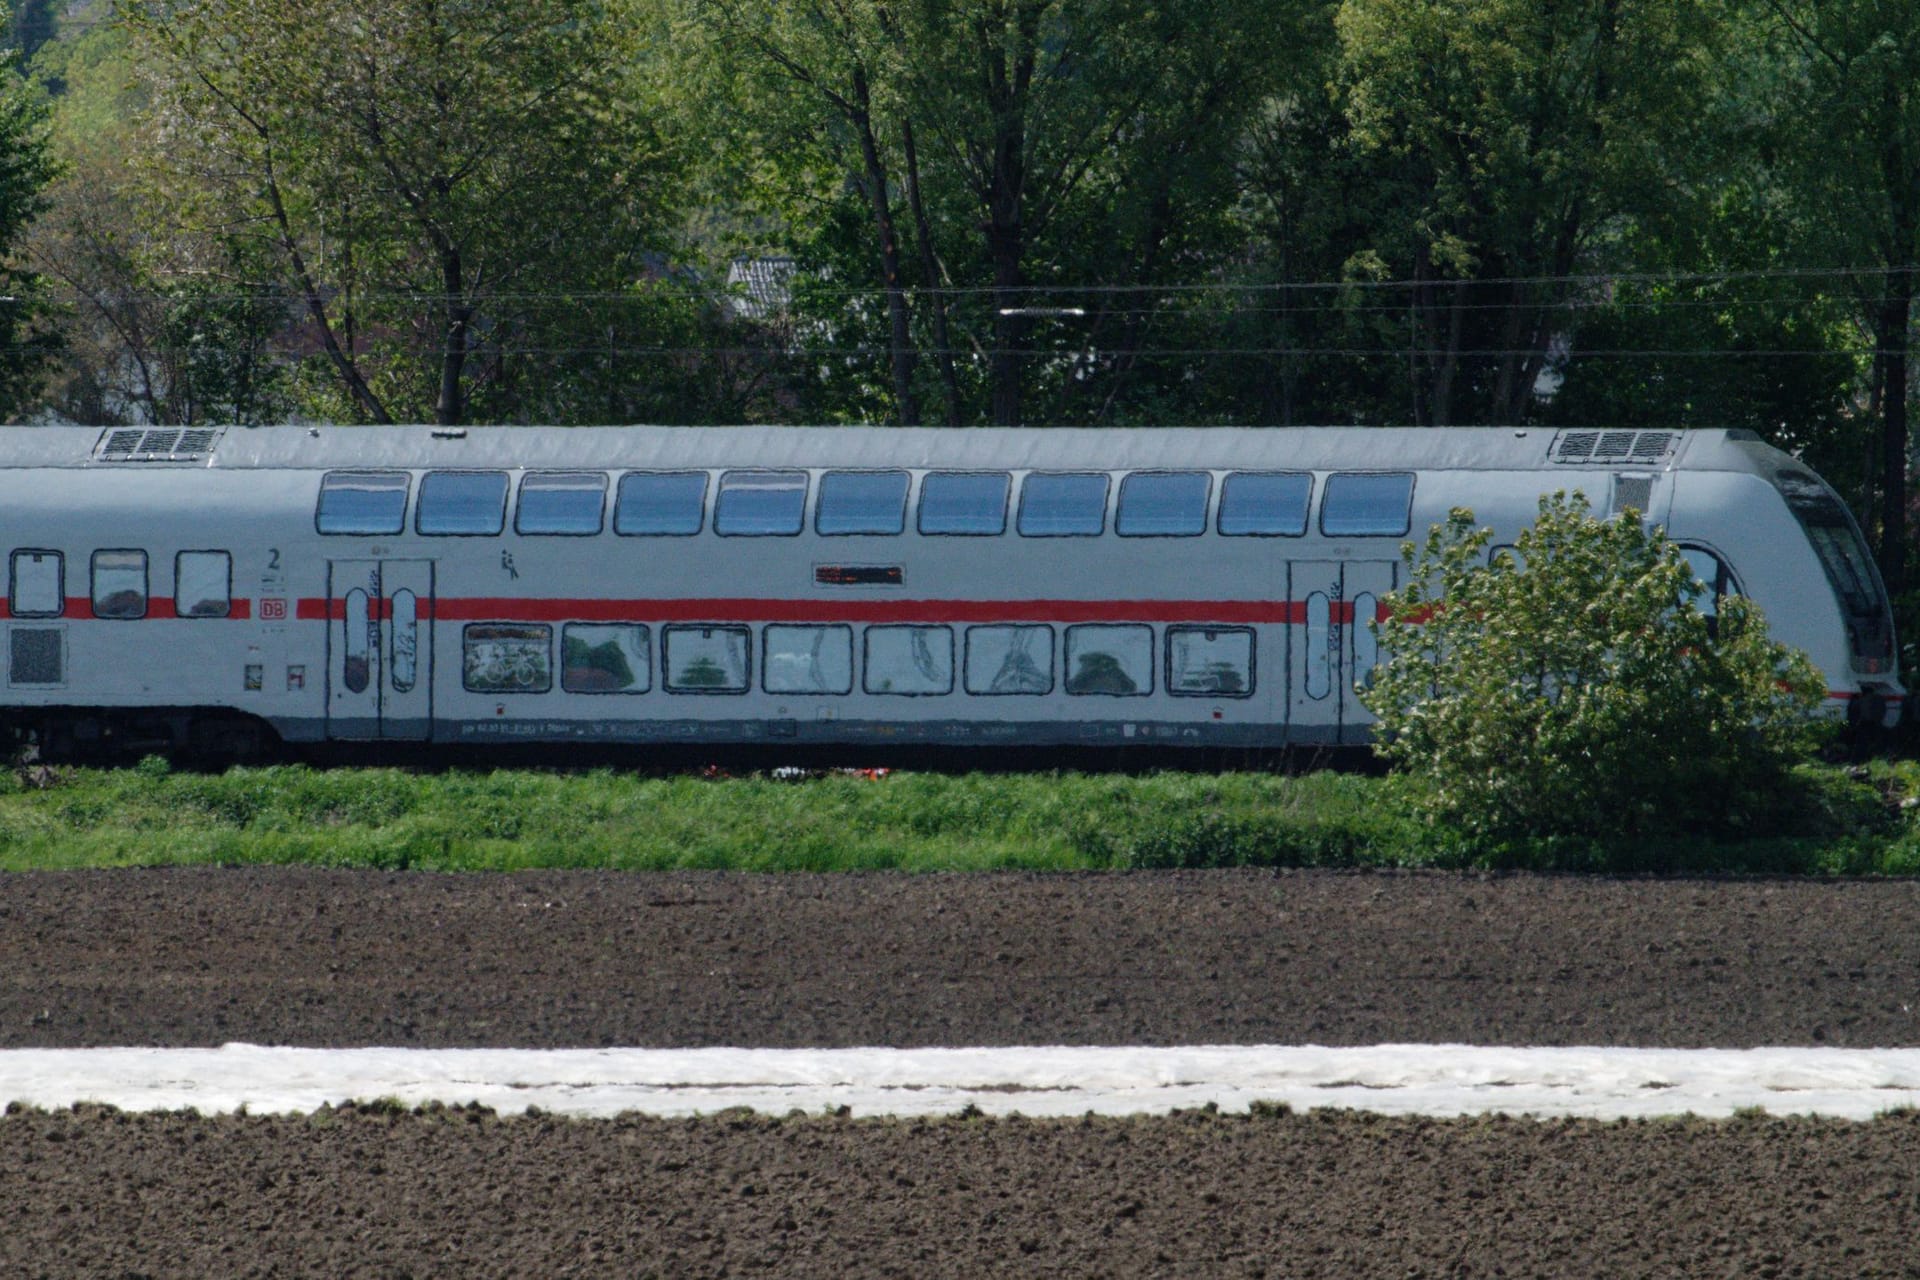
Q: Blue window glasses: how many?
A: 11